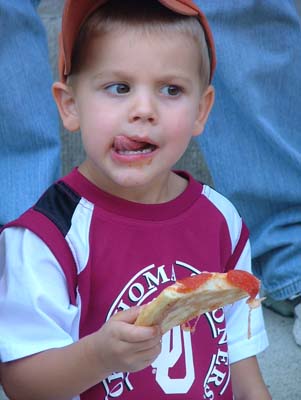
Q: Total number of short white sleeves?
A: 2